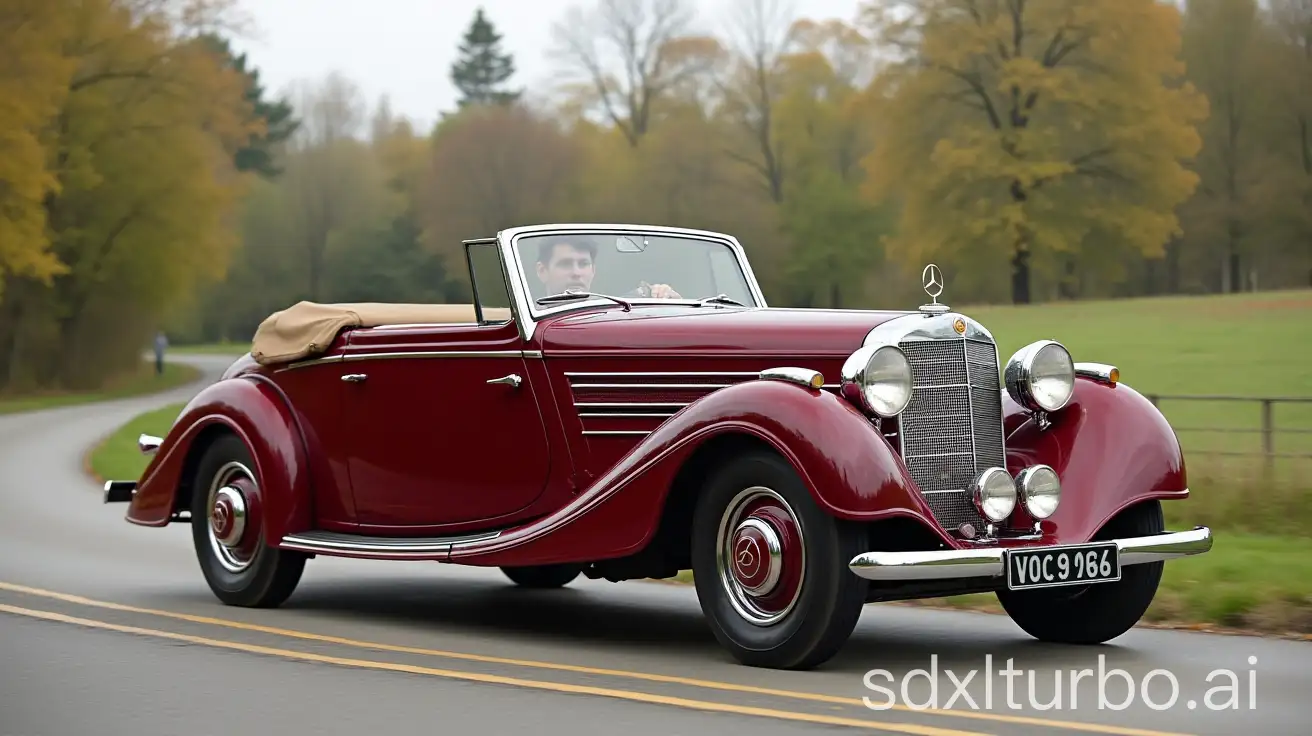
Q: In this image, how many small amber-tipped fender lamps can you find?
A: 2